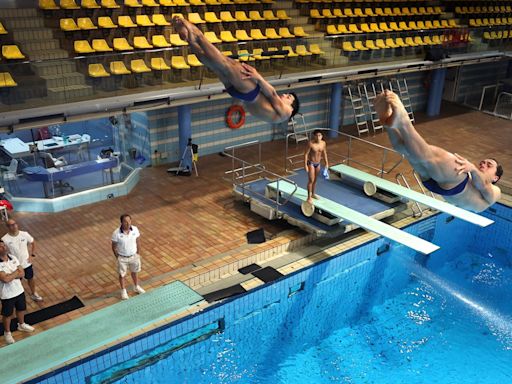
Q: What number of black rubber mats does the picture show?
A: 5